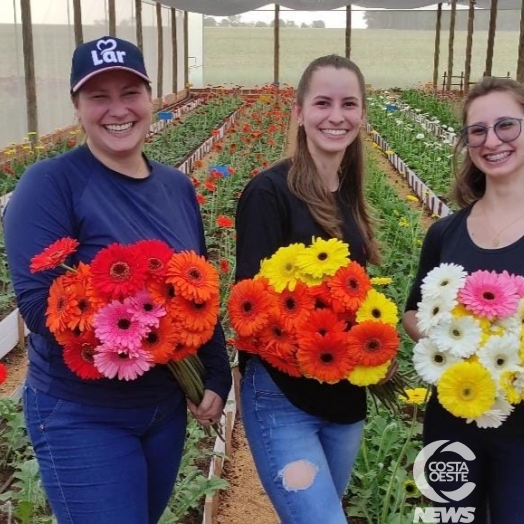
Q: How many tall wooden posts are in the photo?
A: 14